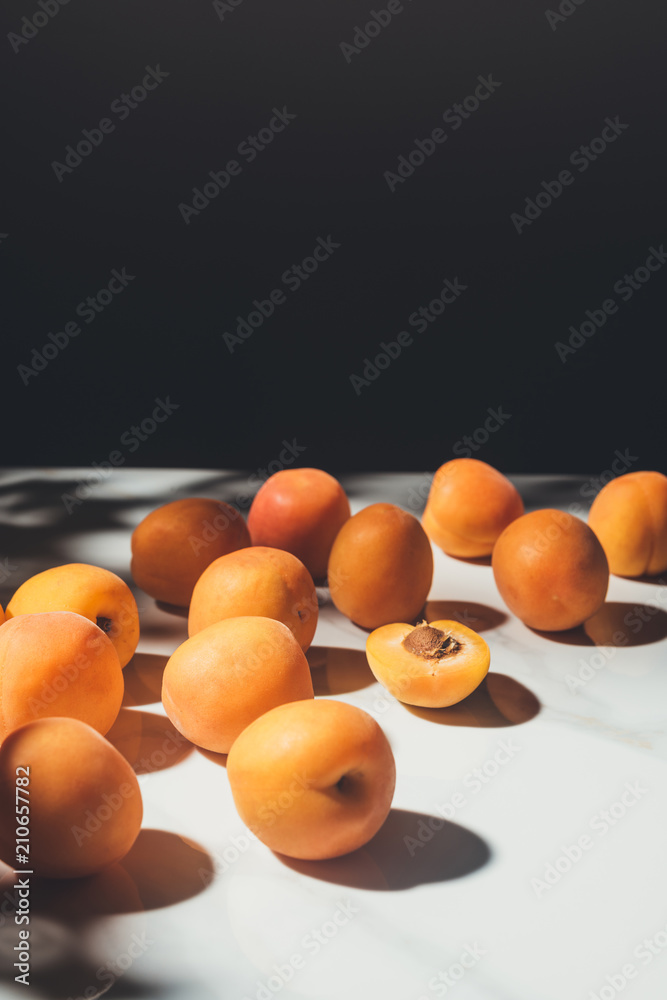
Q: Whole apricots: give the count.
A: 12